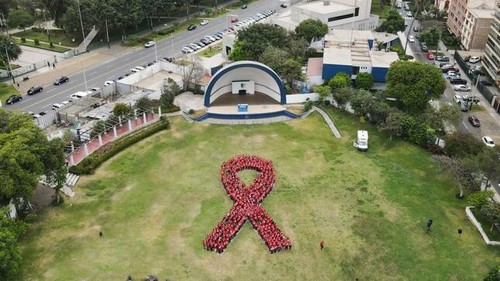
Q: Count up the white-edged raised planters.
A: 1